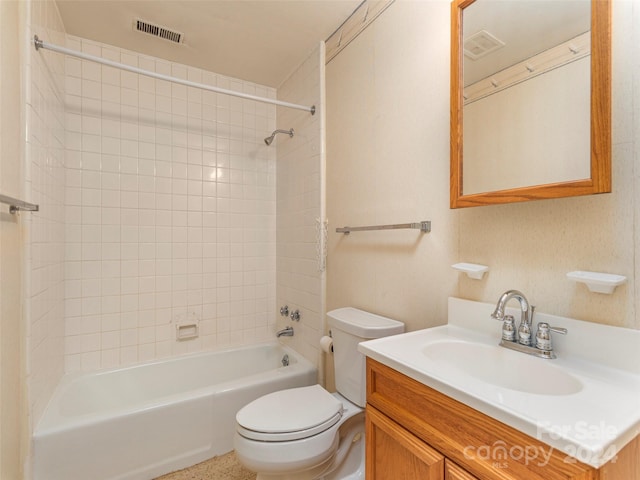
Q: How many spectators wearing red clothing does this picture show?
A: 0